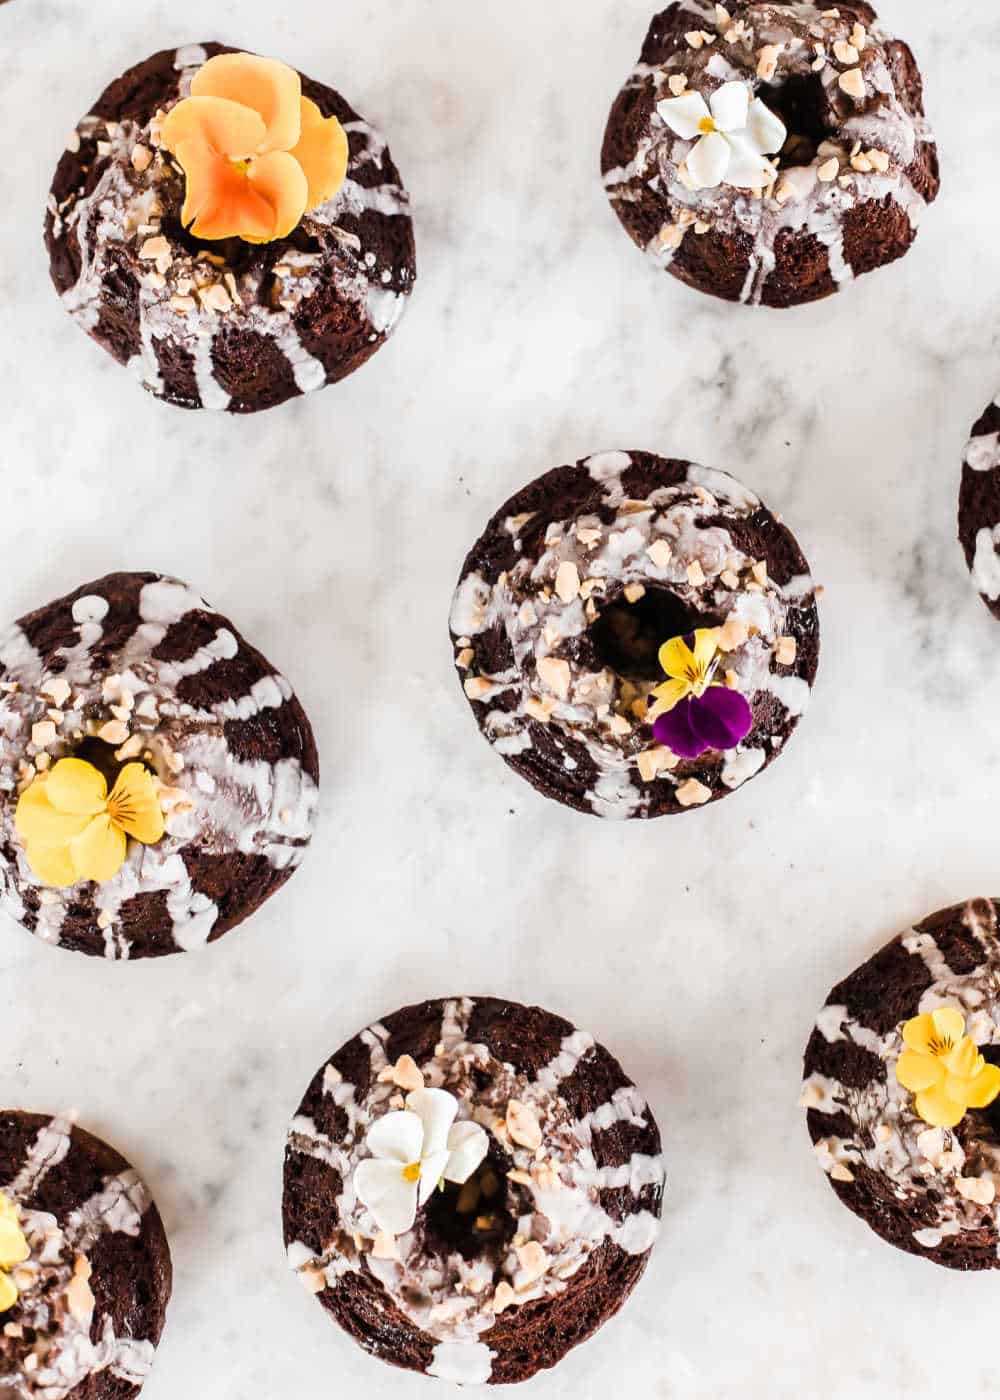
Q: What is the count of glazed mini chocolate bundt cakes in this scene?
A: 8